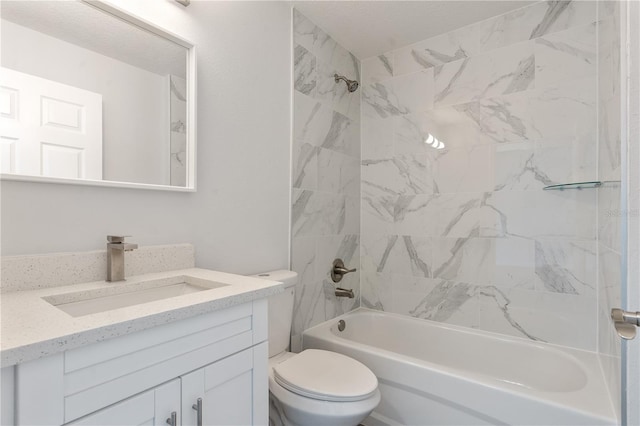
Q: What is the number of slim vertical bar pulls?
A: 2